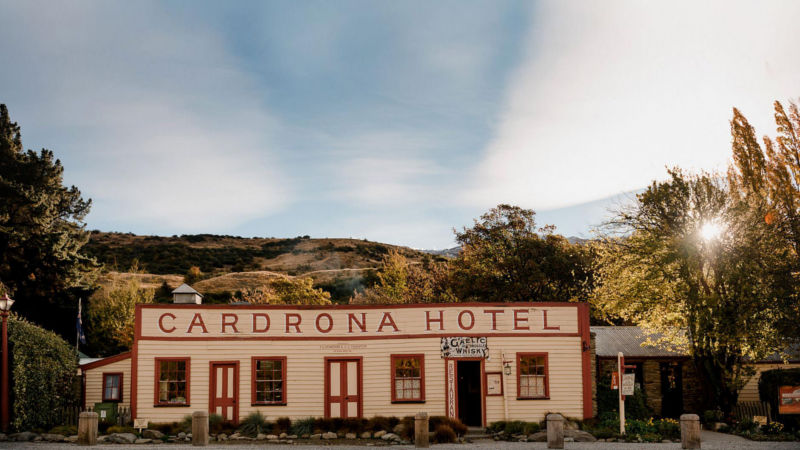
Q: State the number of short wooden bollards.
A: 5